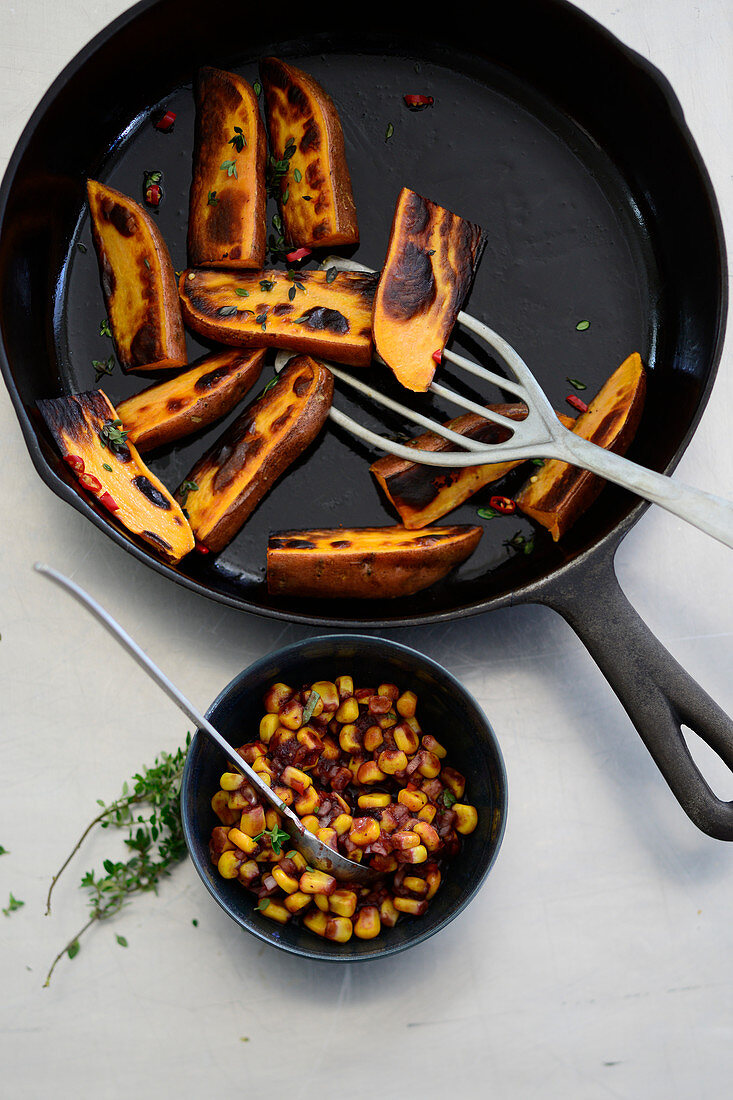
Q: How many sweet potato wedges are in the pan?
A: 11